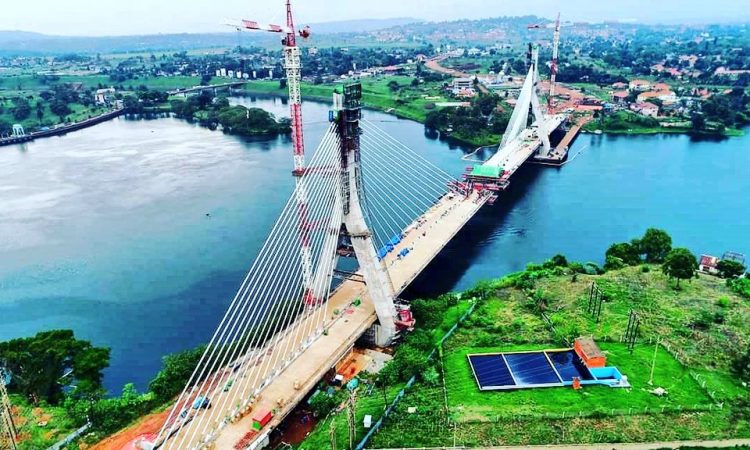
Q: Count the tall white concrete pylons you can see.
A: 2